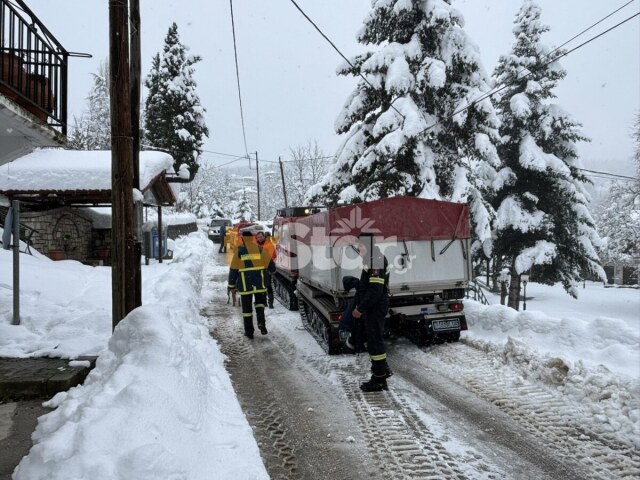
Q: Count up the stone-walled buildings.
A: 1